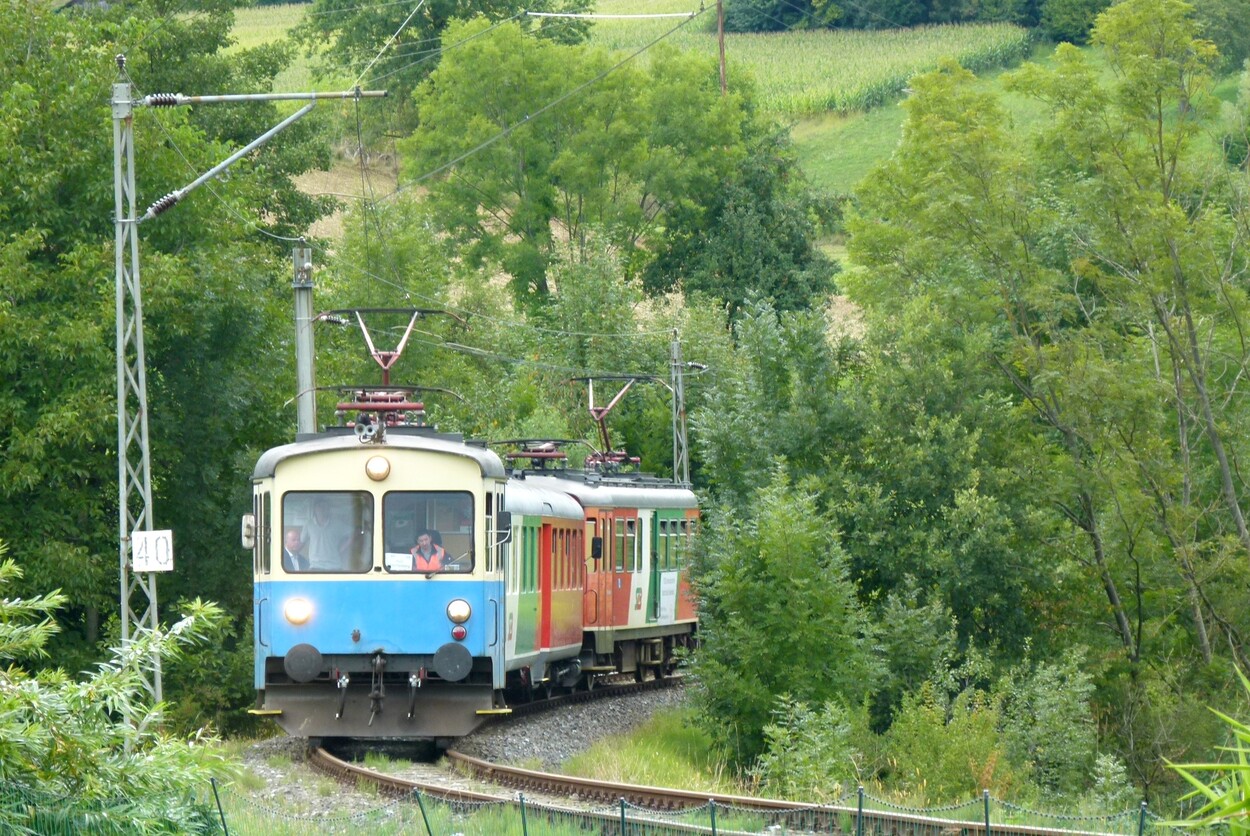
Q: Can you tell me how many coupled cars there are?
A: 3